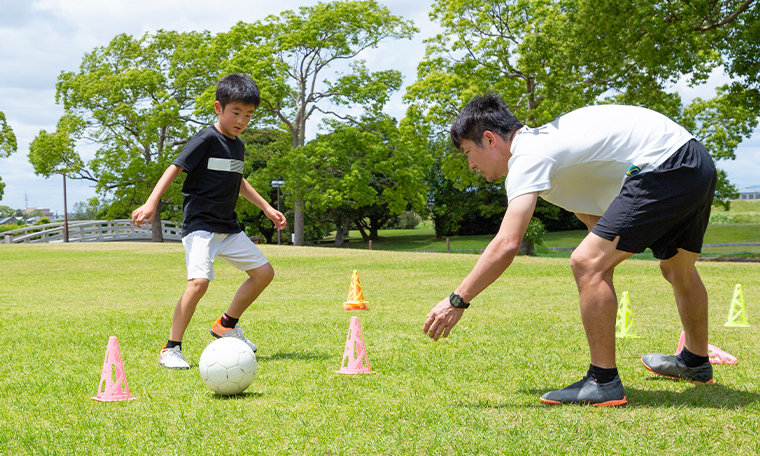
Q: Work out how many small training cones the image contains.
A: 6